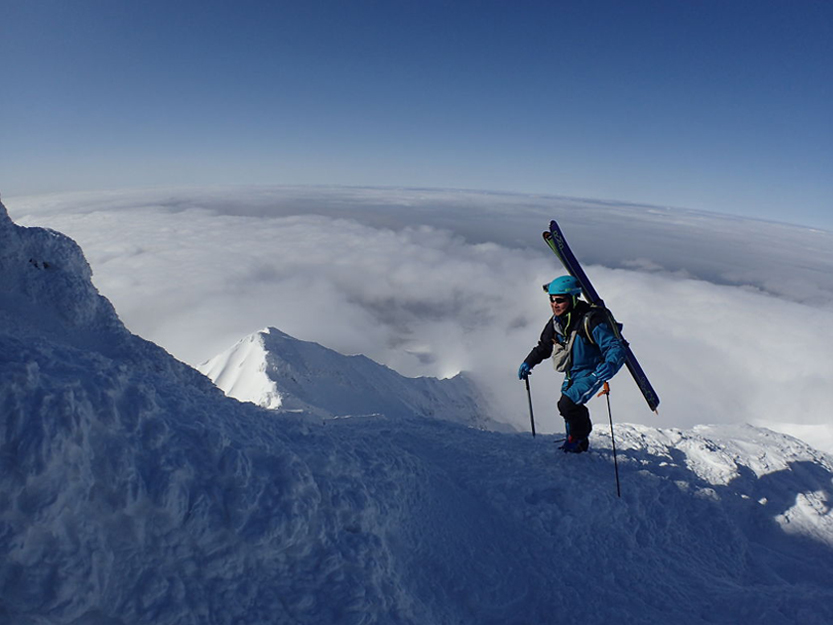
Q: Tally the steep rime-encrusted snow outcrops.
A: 1